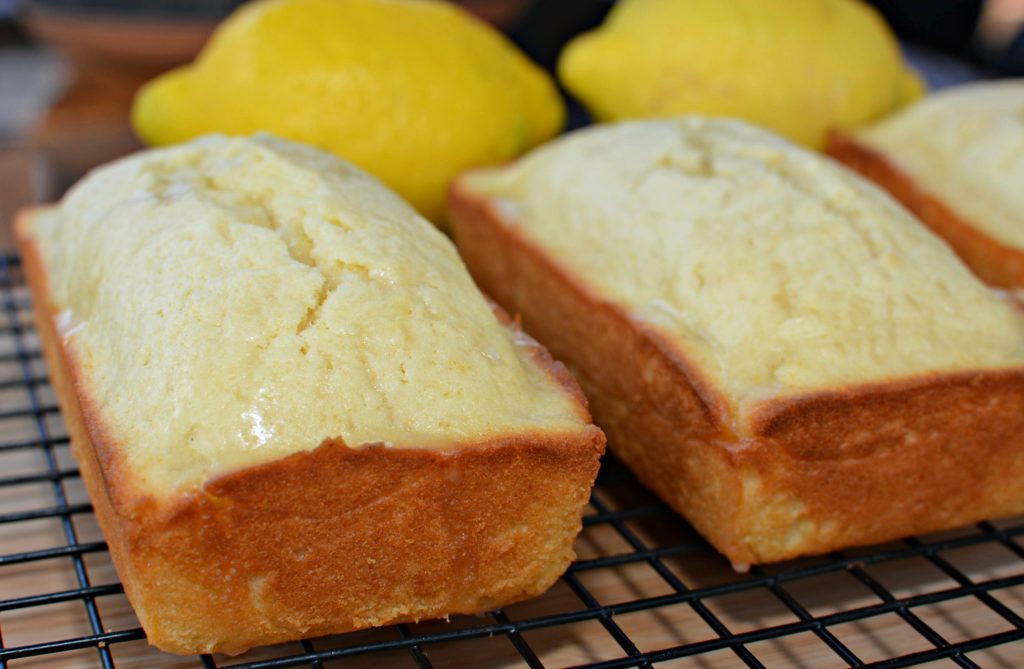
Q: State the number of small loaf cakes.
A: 3